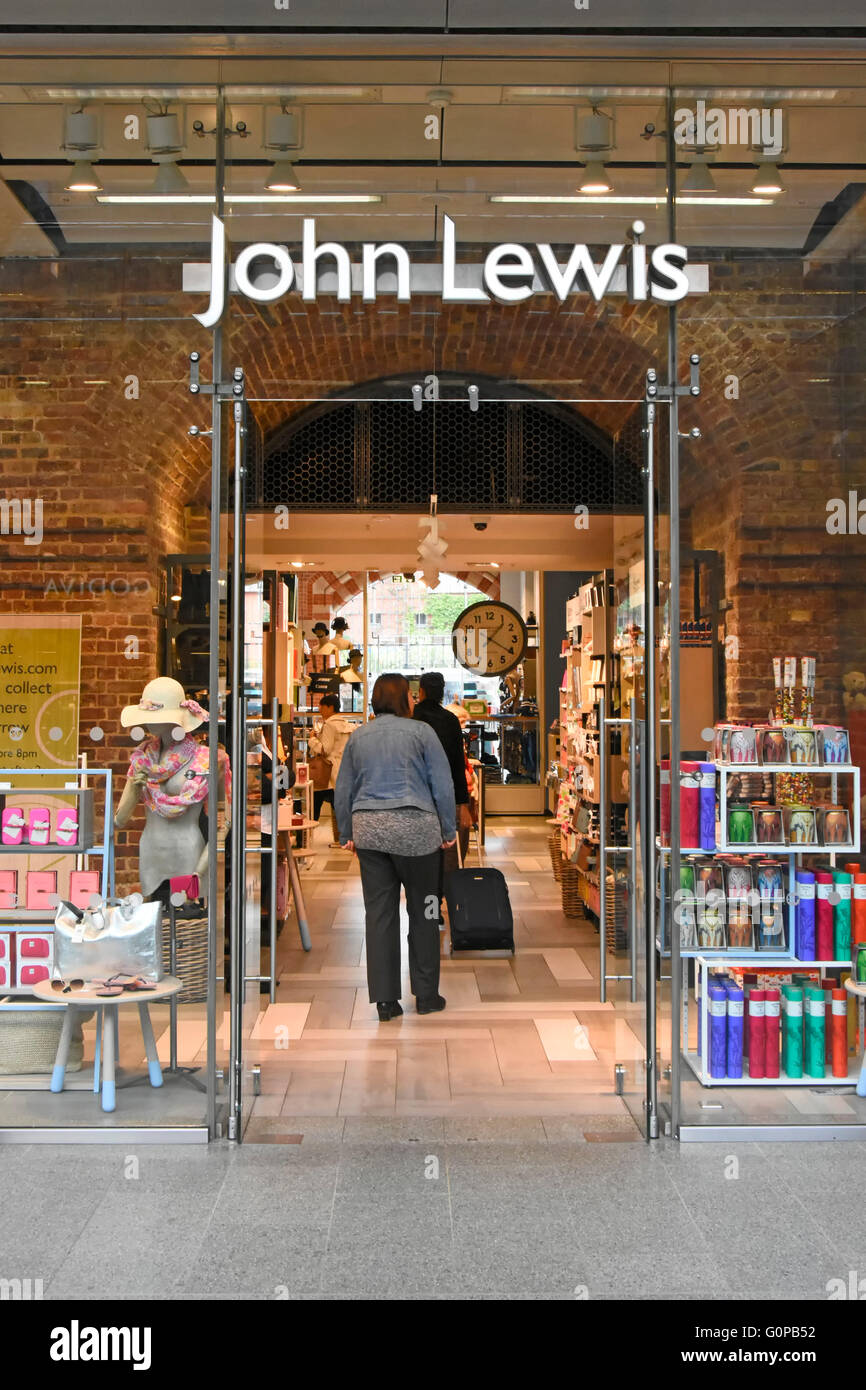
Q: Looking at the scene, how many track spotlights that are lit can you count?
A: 4